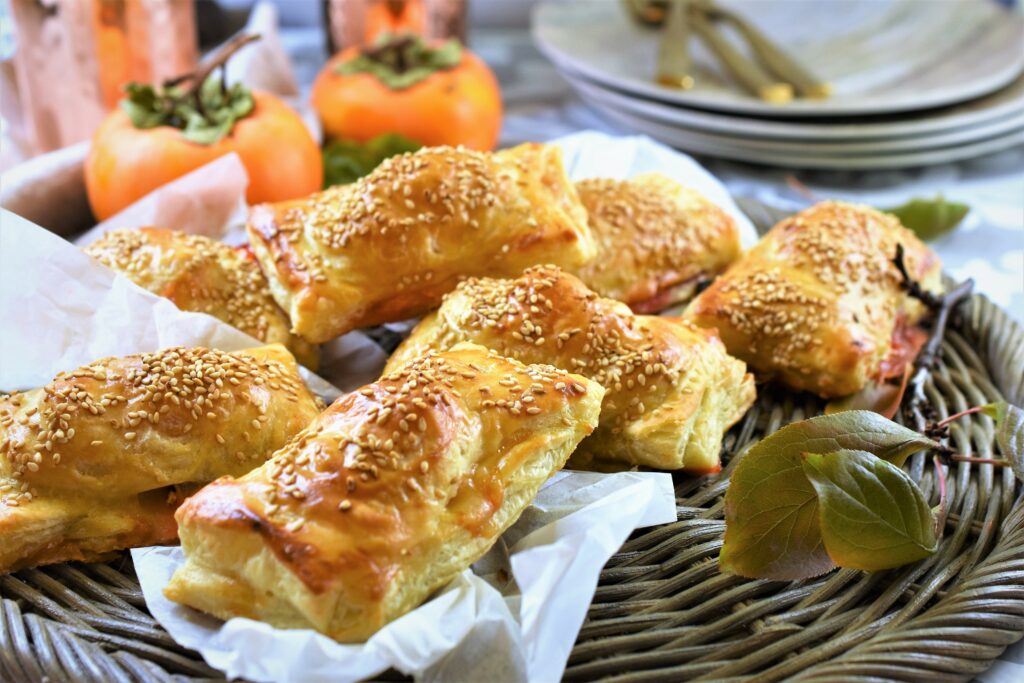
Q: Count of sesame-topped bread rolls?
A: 7